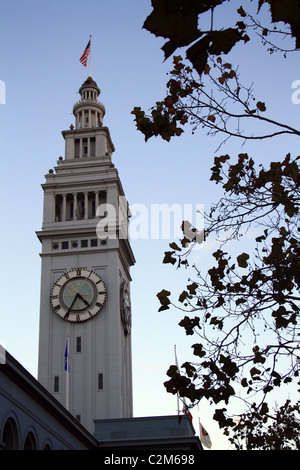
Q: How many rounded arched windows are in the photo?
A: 3